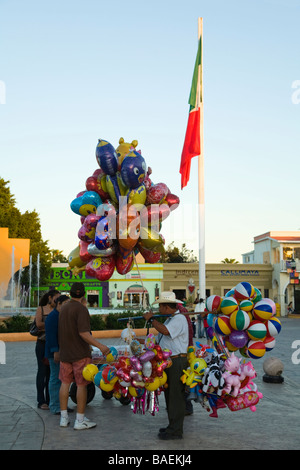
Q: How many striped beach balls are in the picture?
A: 11